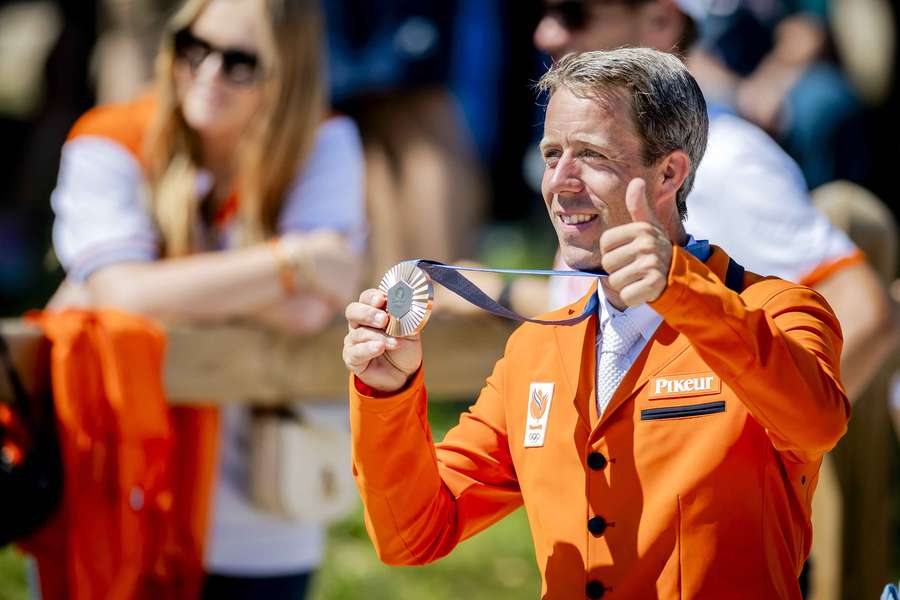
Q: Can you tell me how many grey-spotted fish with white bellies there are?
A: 0